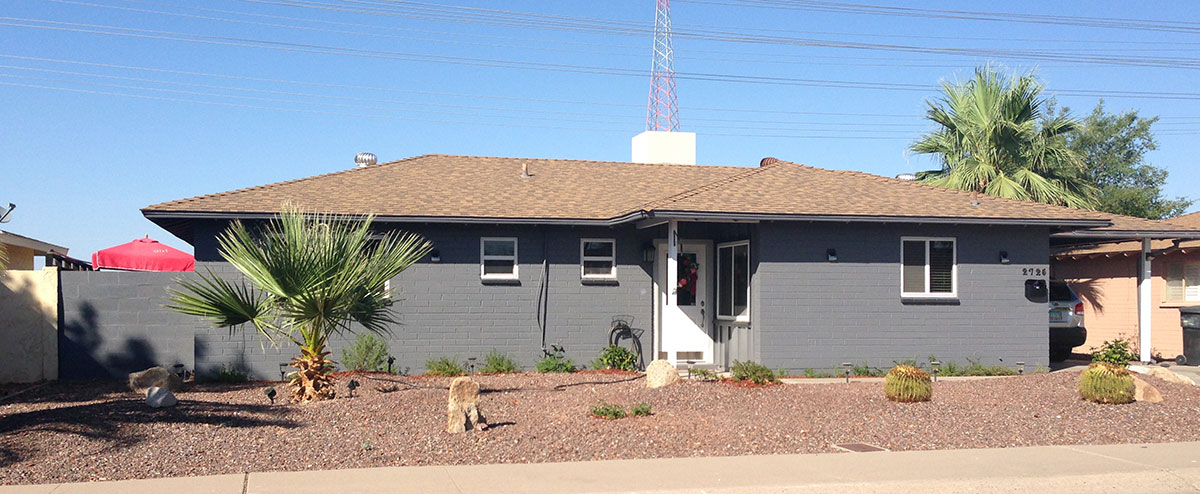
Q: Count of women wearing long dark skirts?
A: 0